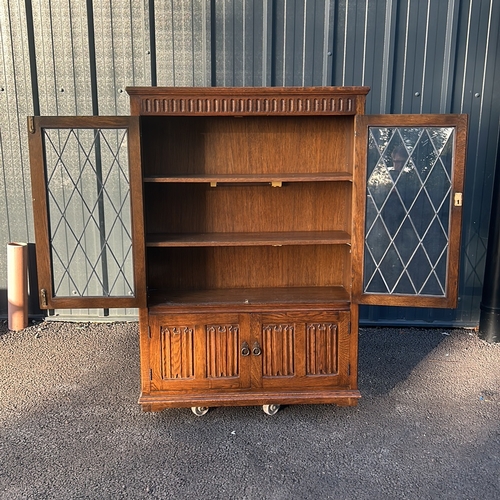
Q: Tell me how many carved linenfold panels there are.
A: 4